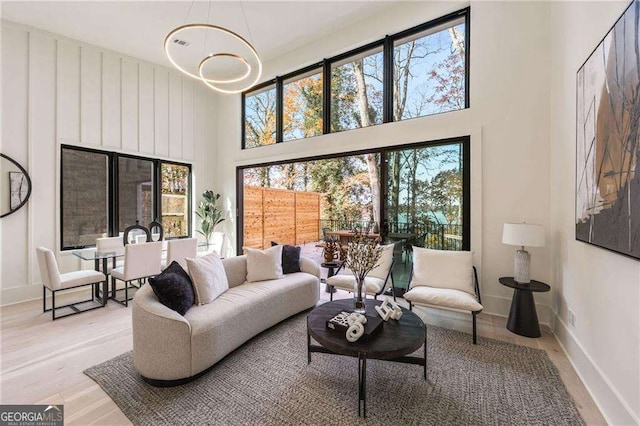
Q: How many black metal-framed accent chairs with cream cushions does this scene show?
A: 2